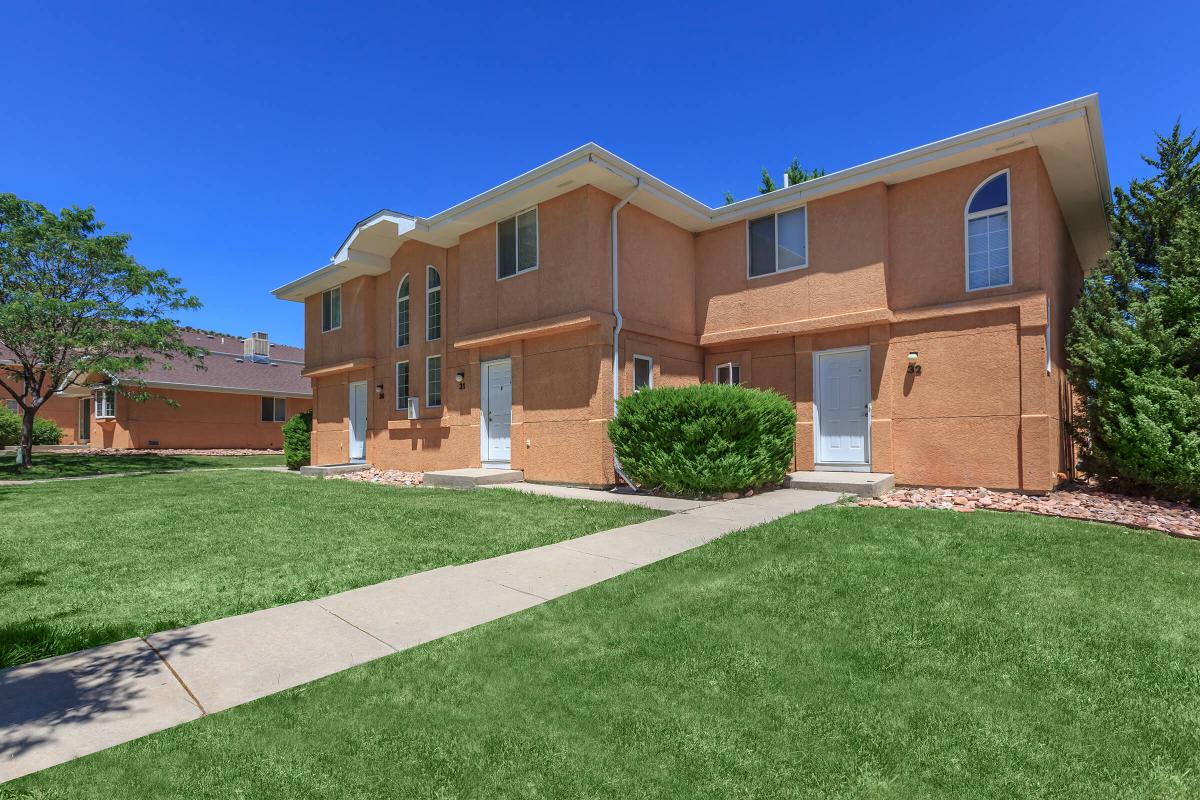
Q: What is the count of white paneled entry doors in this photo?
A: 3